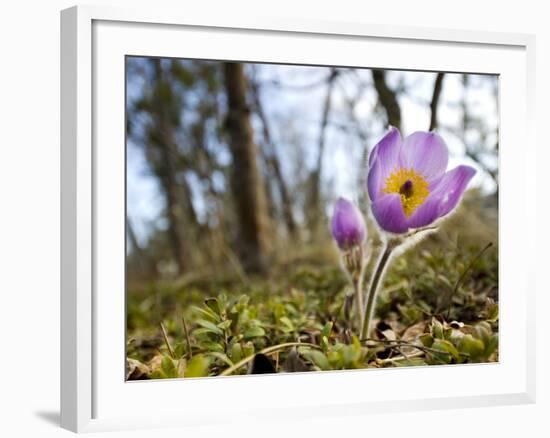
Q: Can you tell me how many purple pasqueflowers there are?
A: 2